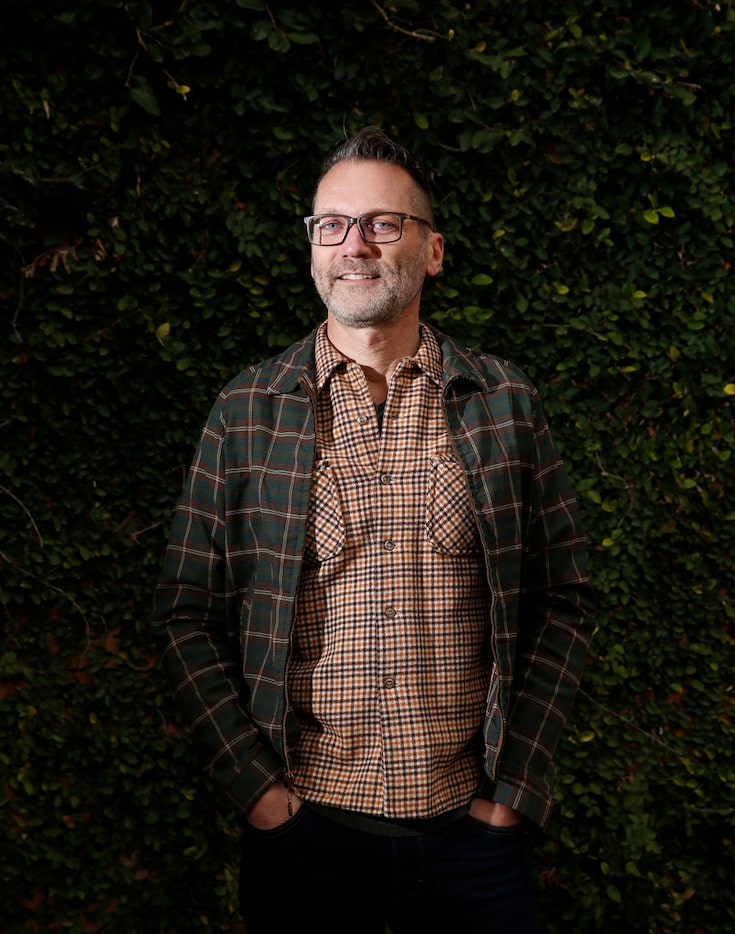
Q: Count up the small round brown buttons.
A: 5